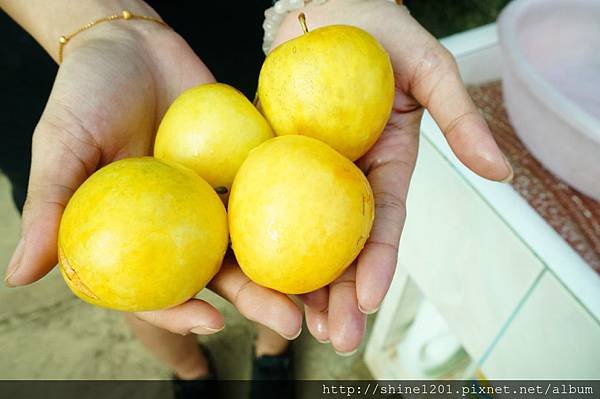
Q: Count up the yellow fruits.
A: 4